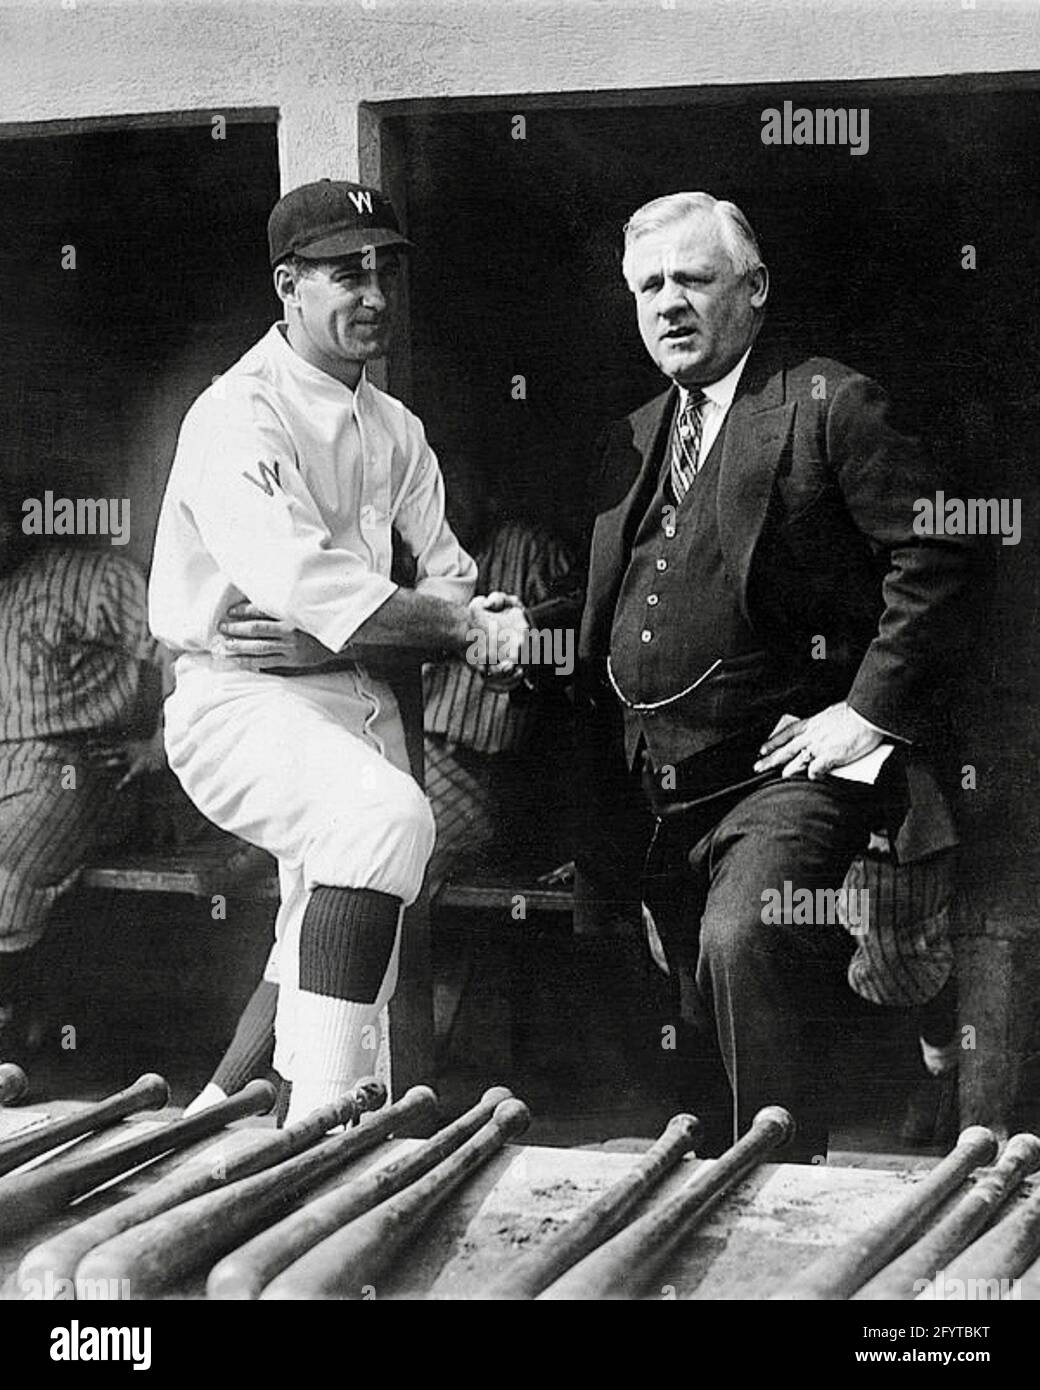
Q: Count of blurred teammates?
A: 3